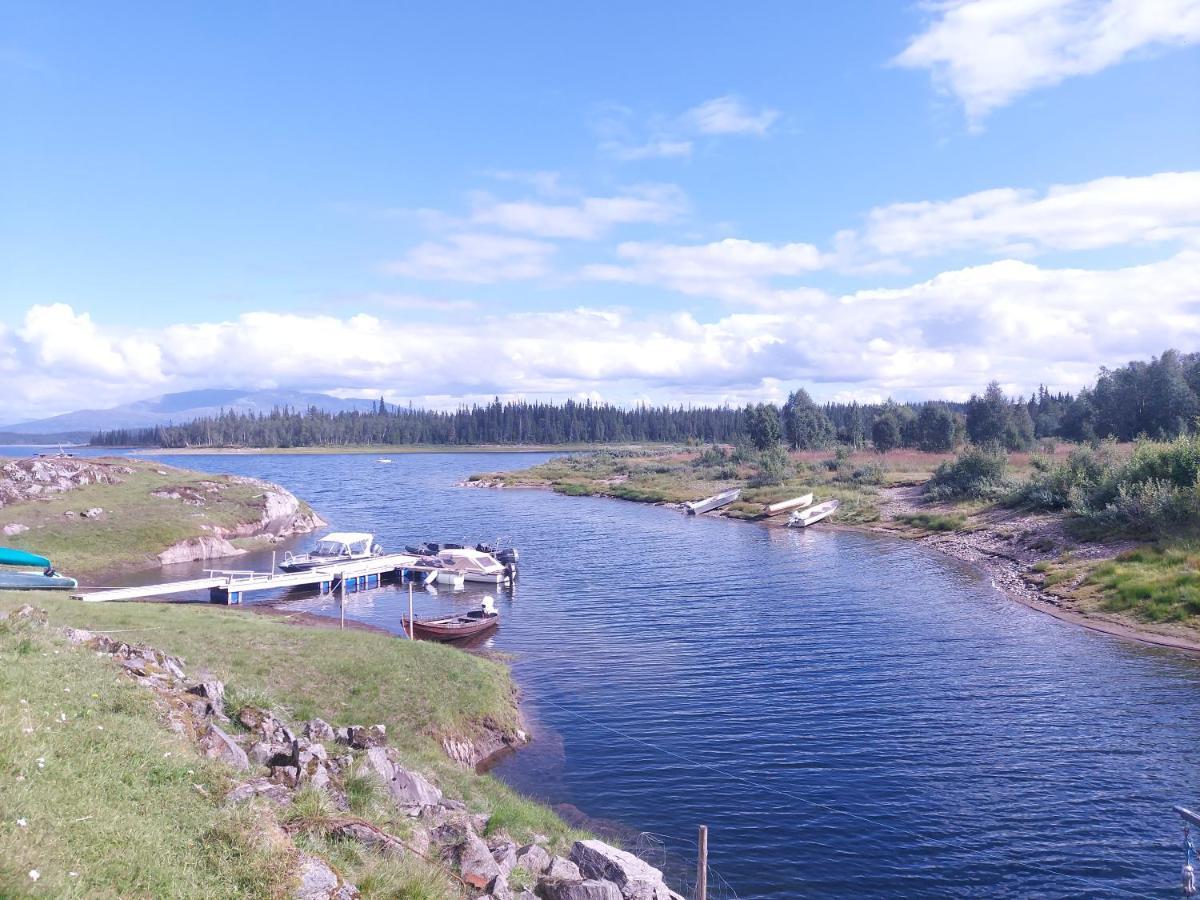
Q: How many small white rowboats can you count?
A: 3